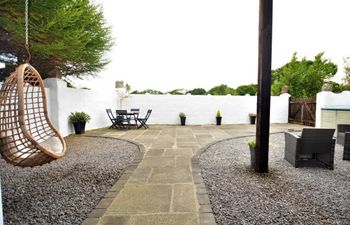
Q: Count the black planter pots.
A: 5